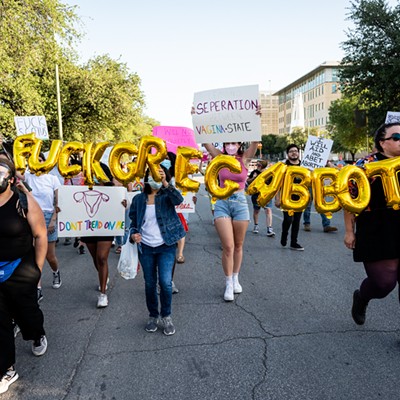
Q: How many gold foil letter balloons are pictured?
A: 13